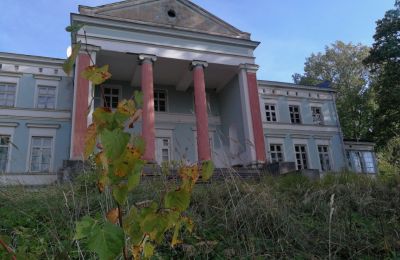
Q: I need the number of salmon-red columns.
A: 4